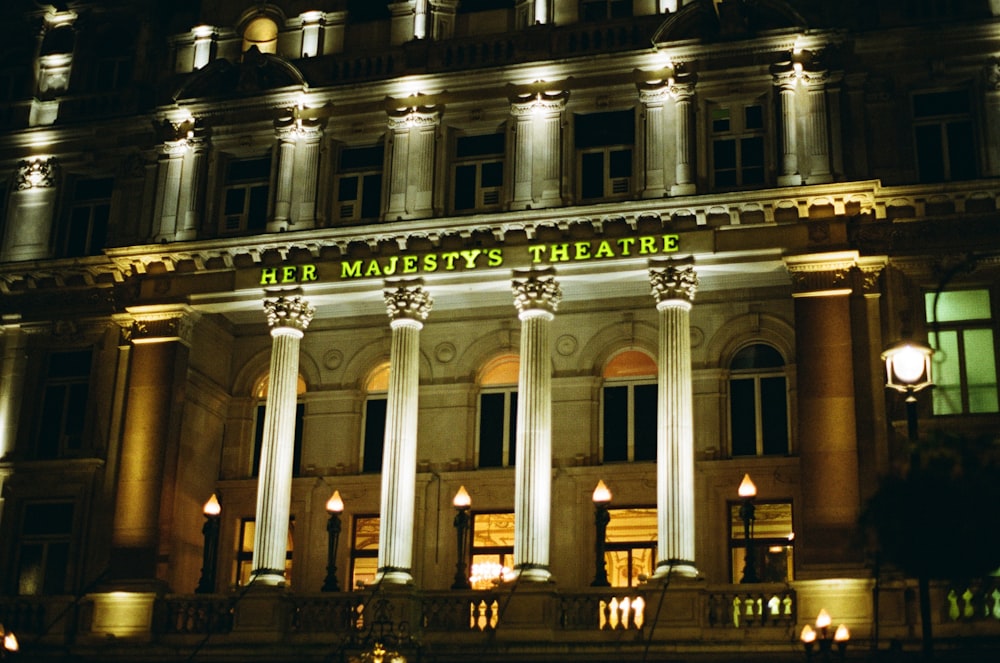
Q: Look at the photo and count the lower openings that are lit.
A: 5